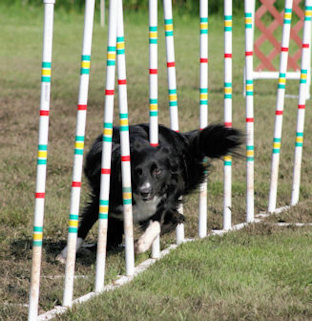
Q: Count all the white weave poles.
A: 11